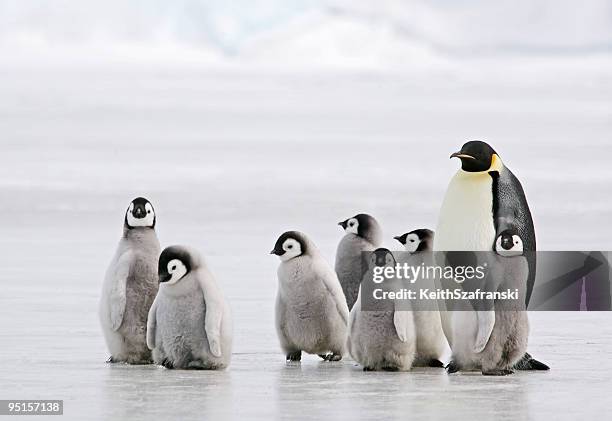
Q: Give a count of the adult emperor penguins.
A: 1